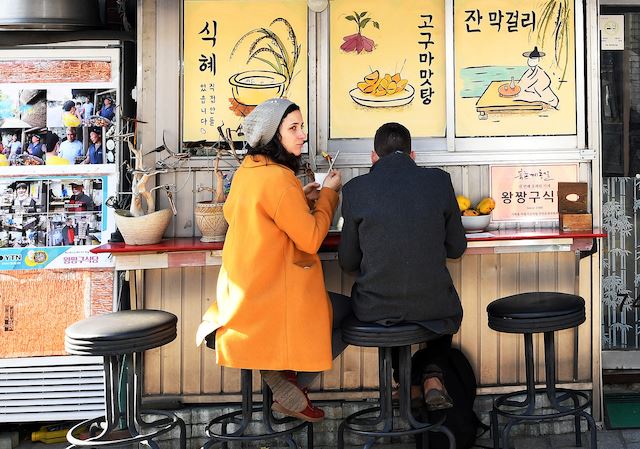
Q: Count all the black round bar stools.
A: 4